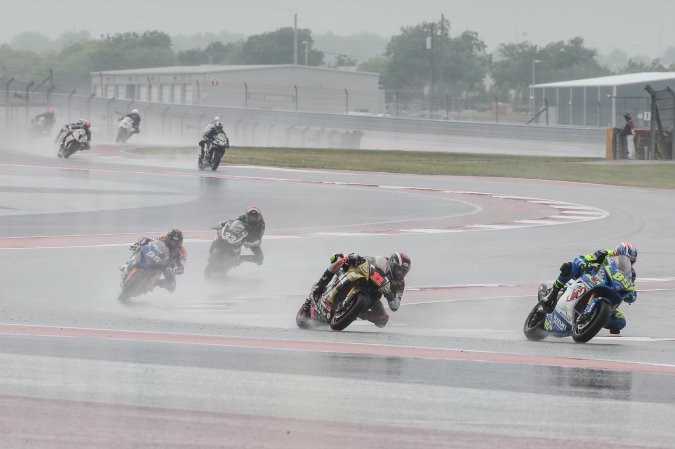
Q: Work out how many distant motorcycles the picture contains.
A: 4